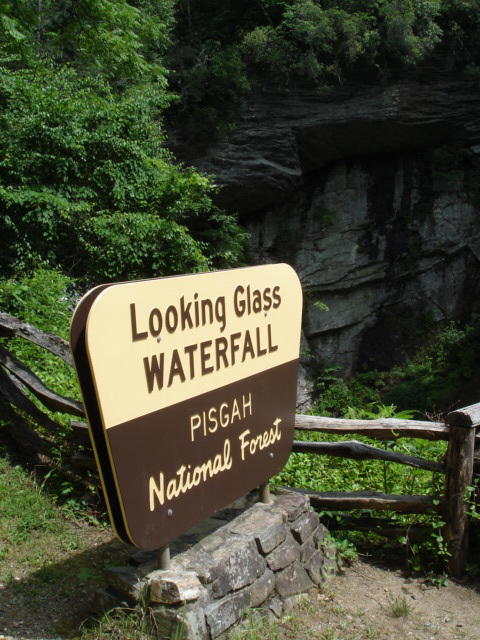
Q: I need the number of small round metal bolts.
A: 4